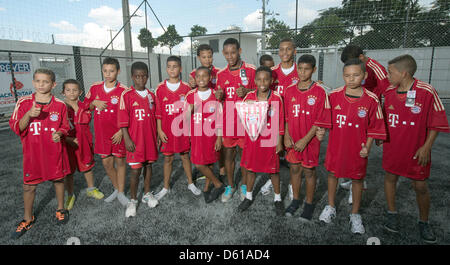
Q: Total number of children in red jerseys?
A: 15